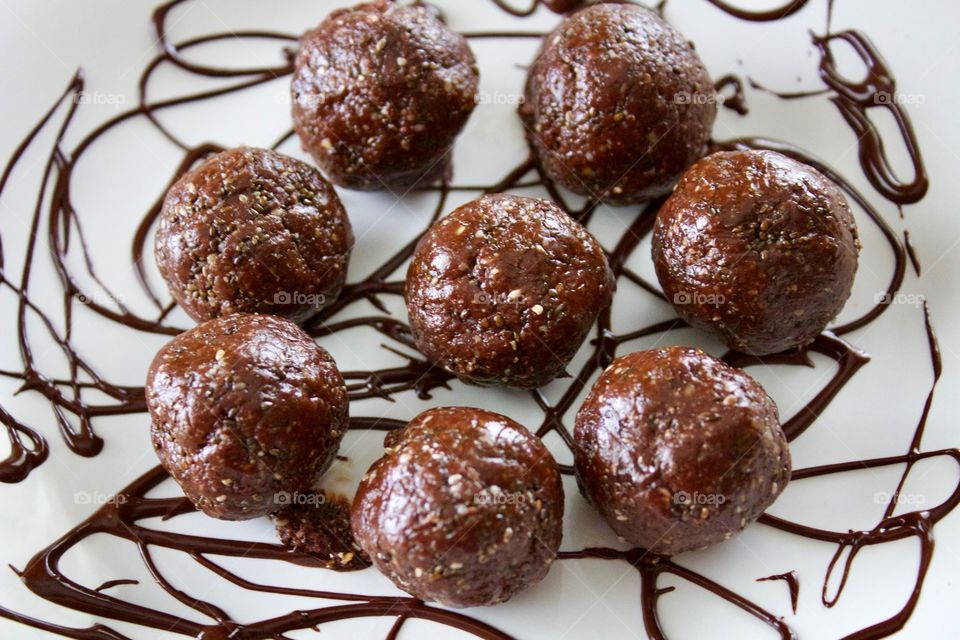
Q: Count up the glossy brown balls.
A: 8